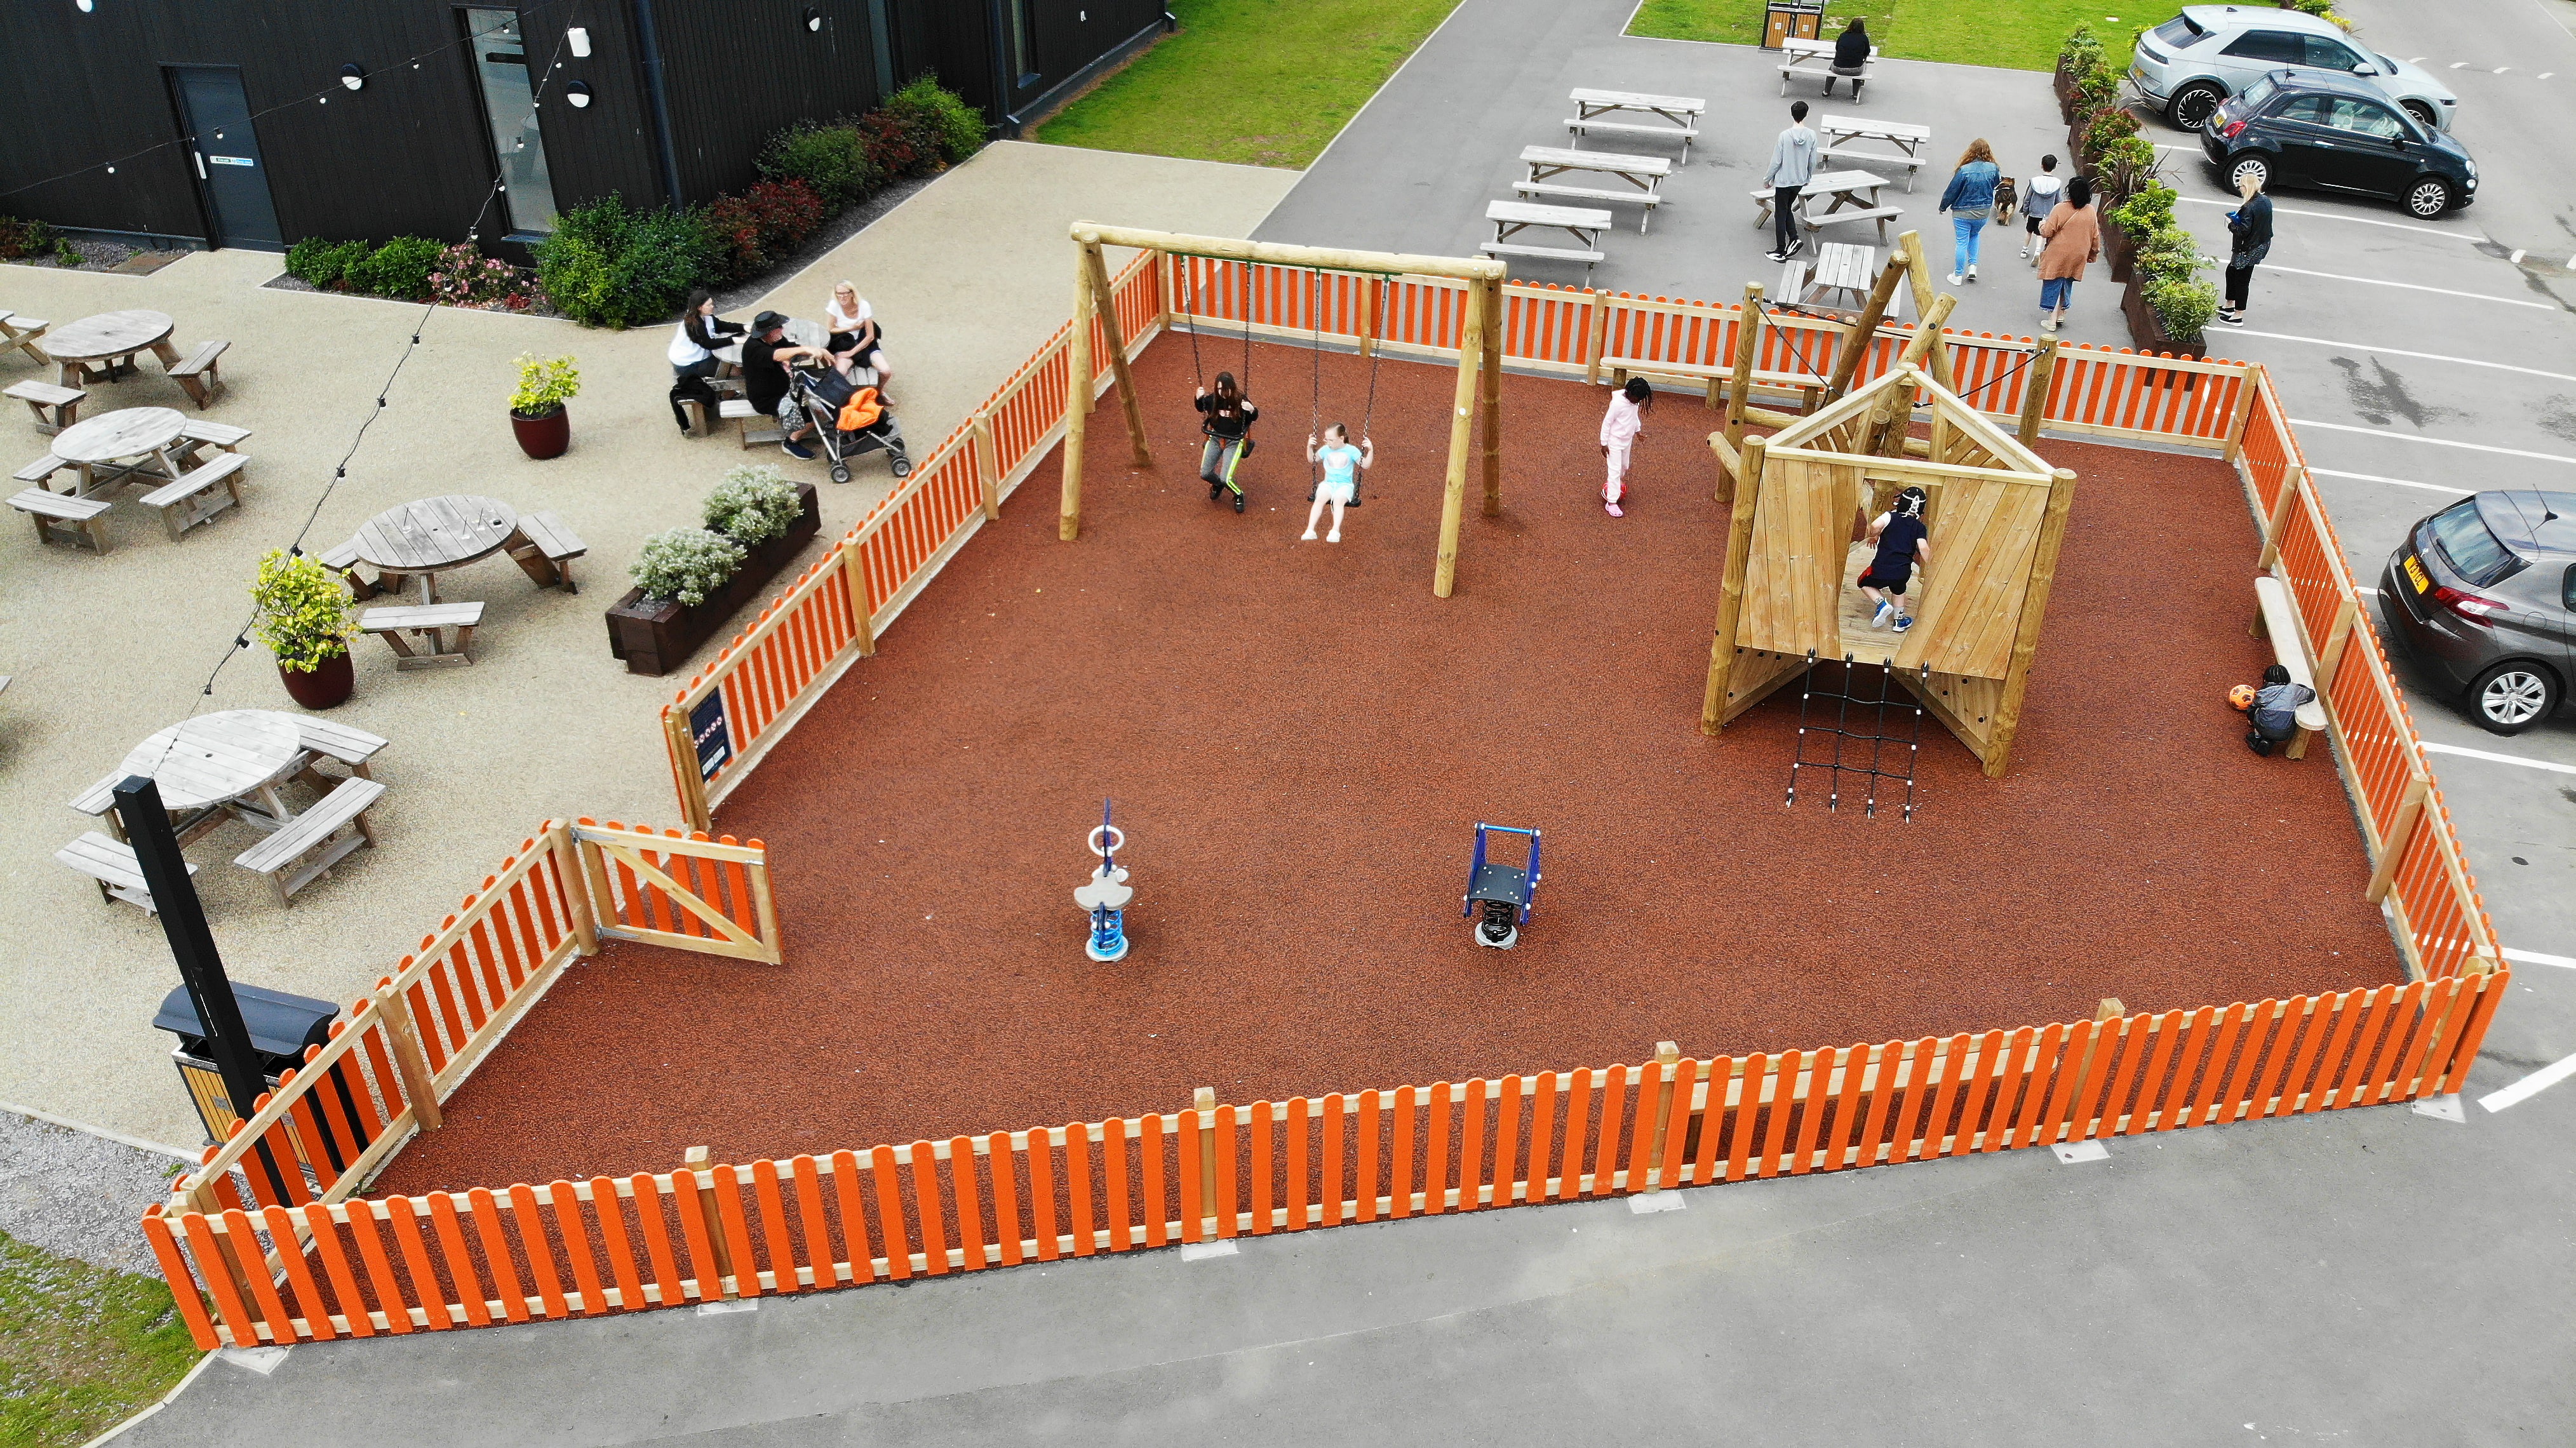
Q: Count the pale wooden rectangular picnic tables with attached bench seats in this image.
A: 7